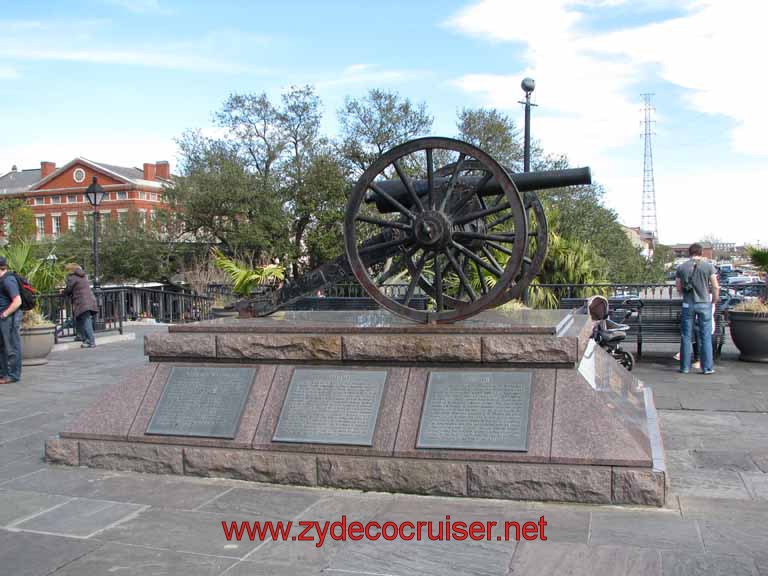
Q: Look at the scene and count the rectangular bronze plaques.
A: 3